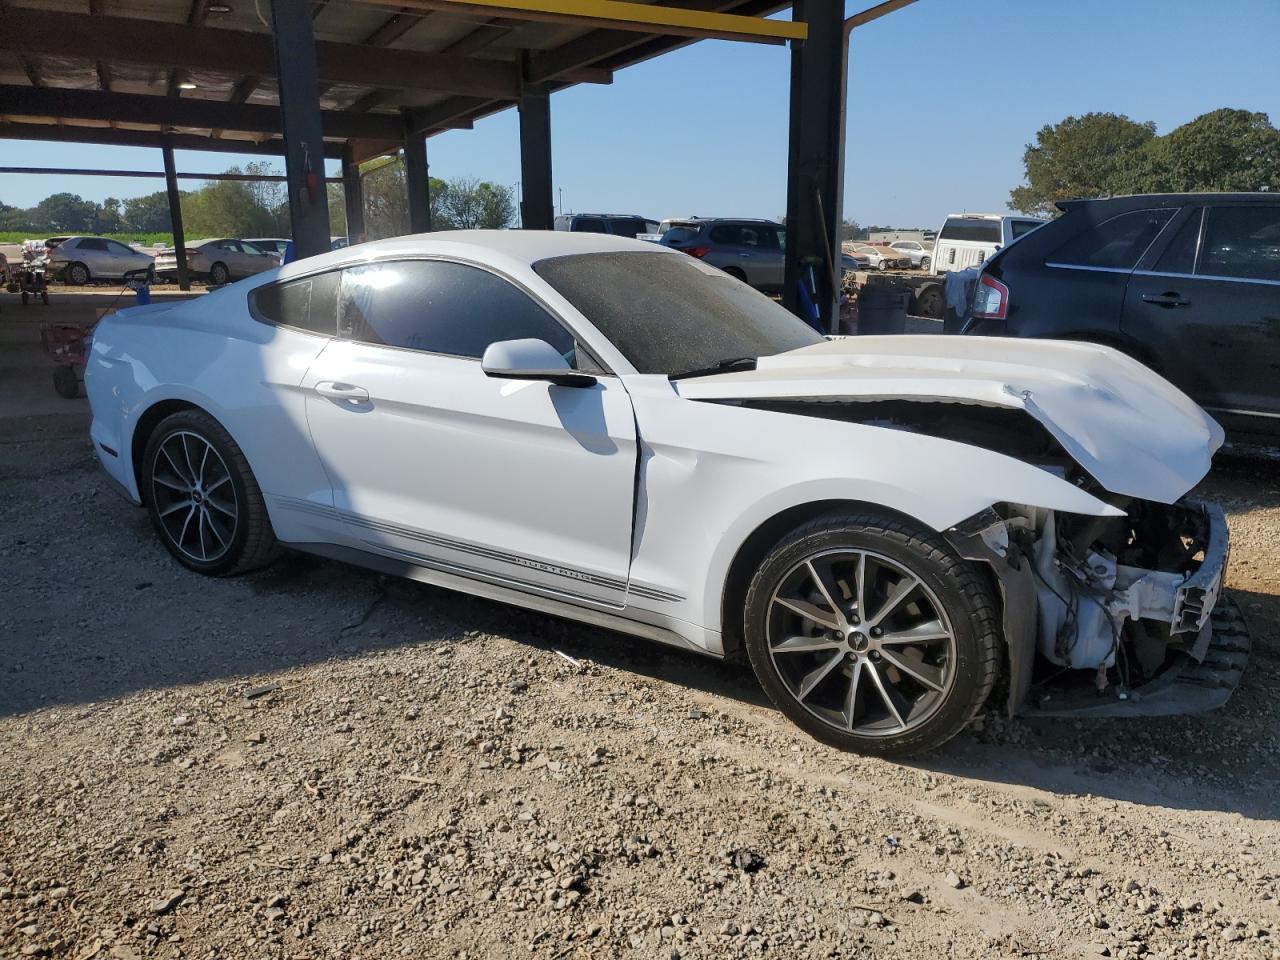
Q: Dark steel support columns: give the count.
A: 6